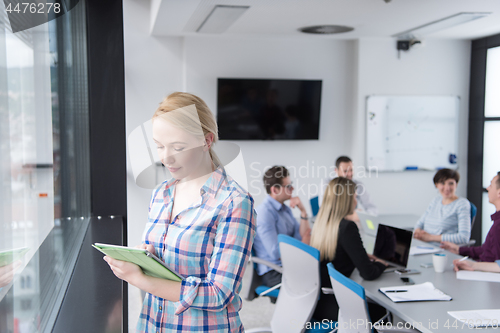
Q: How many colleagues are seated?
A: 5